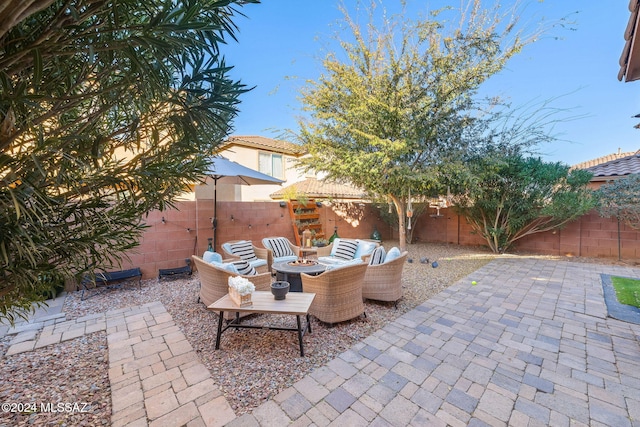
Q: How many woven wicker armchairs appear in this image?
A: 6